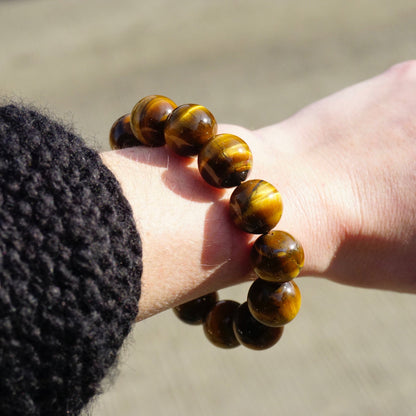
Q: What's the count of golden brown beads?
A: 10